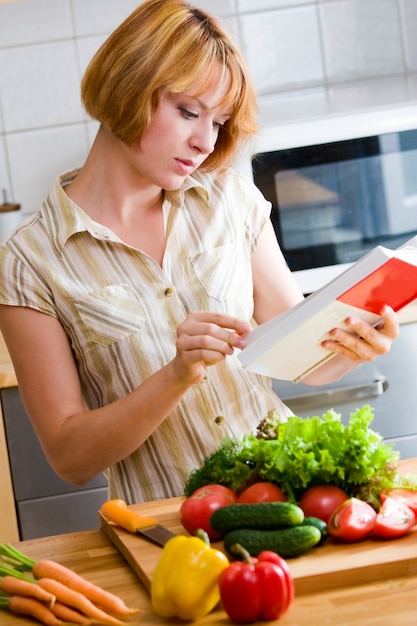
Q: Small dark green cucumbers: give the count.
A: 3